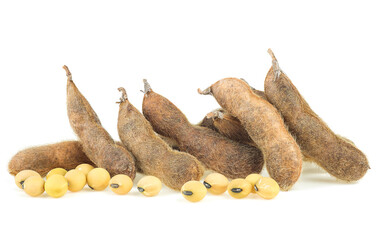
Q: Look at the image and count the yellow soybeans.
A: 14